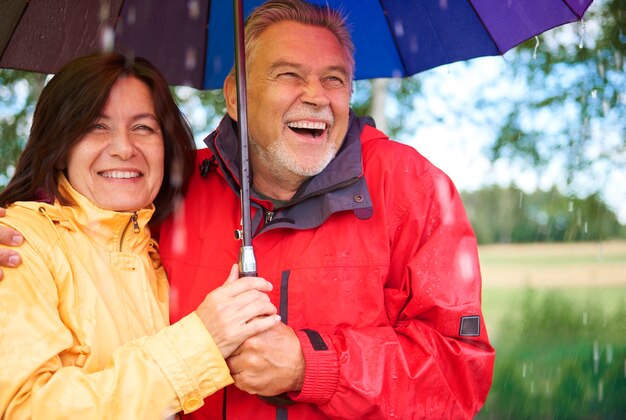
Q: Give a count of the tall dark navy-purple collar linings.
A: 1